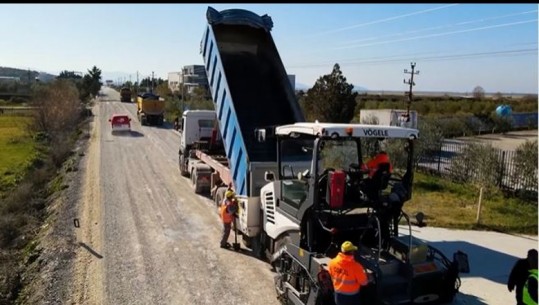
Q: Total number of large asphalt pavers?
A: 1